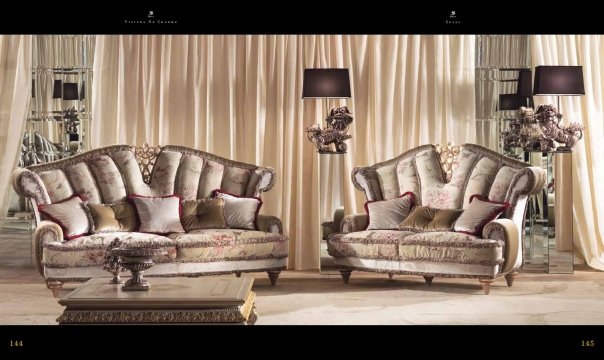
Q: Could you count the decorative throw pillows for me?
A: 8